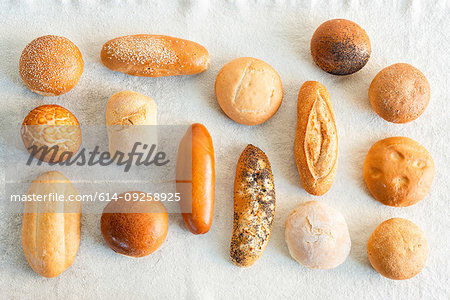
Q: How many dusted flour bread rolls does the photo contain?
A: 1